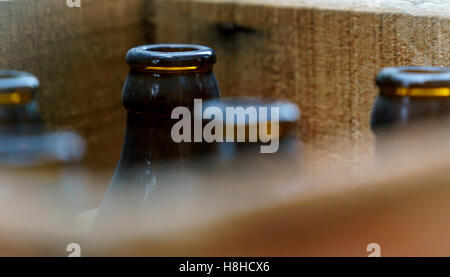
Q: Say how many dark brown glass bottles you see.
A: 5